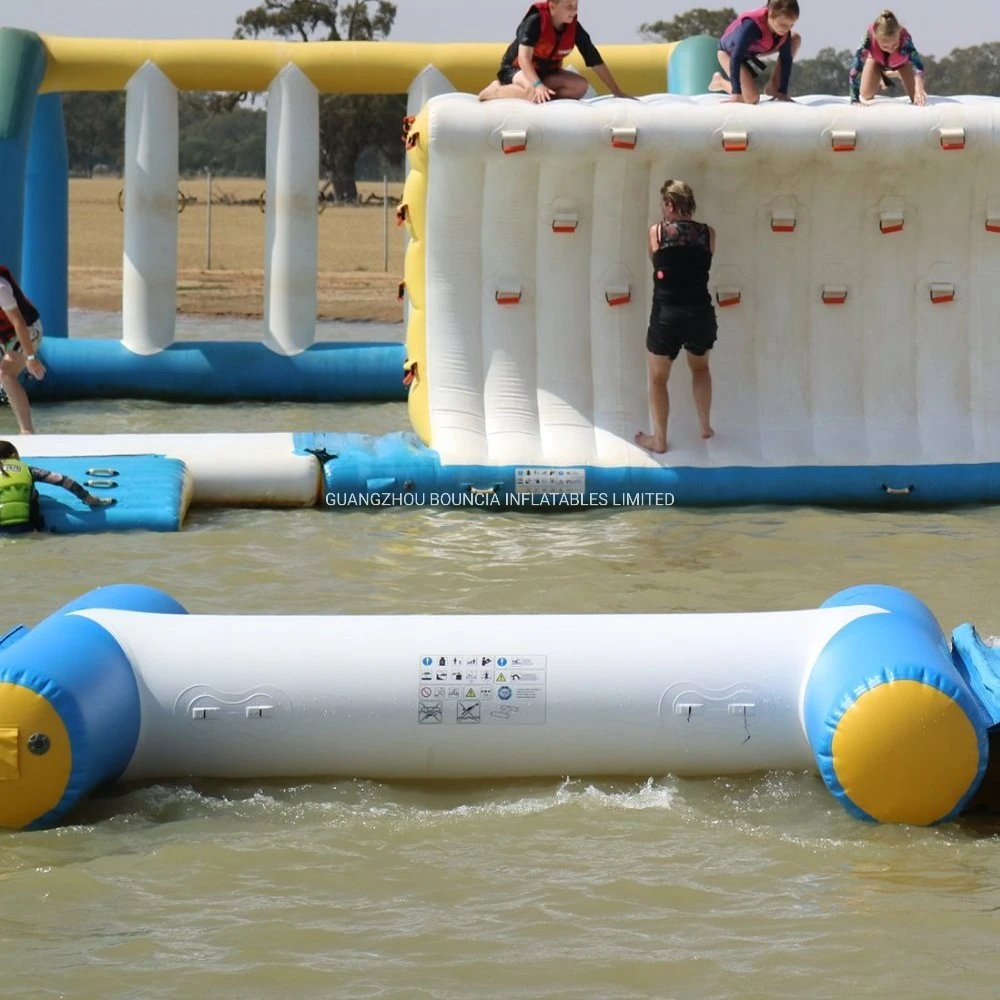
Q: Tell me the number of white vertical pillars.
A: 3